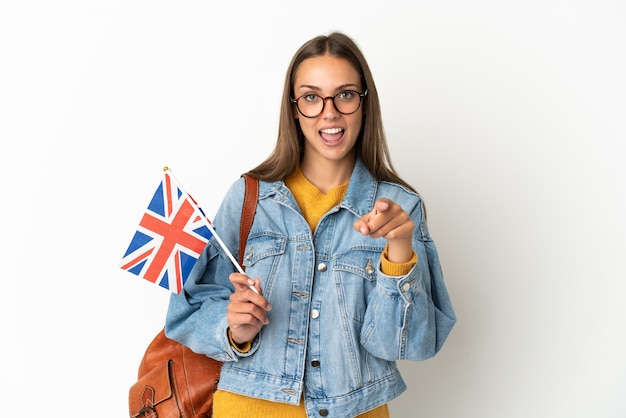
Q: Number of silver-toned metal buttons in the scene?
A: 6